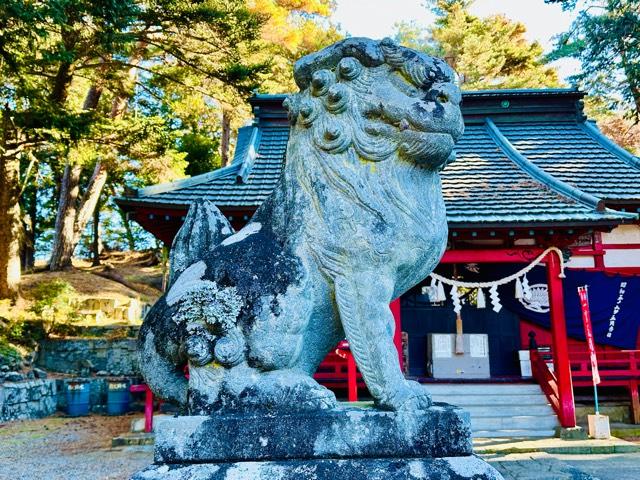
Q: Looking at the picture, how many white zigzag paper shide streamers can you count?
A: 4